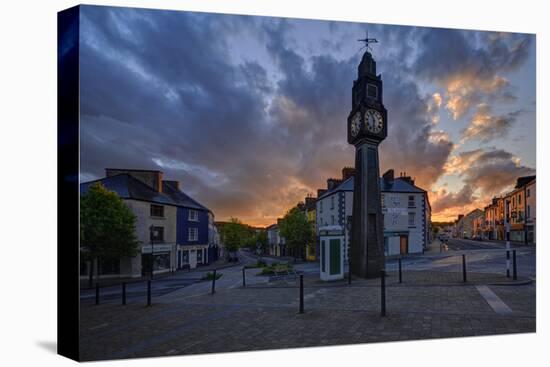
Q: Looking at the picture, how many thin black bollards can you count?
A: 11